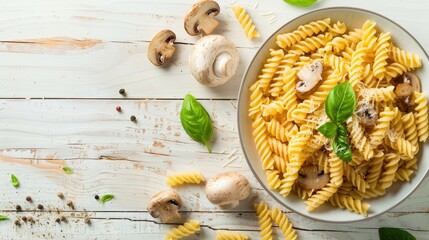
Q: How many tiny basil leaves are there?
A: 4